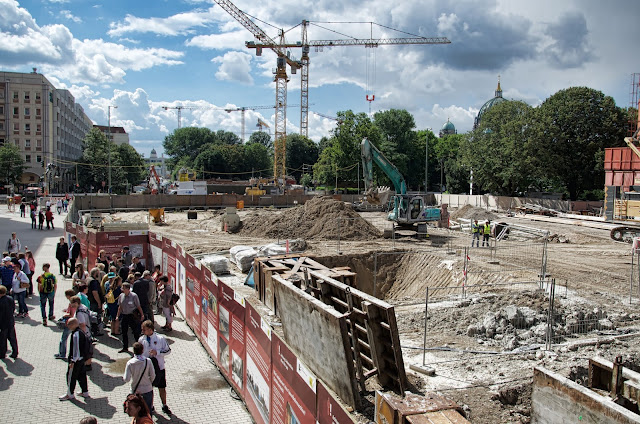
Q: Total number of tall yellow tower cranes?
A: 2